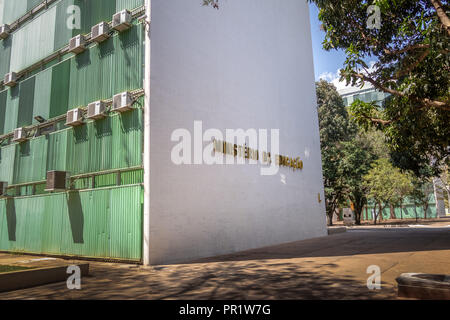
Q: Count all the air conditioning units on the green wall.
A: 11